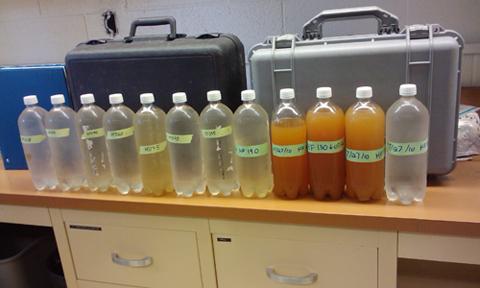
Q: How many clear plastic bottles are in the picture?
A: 12